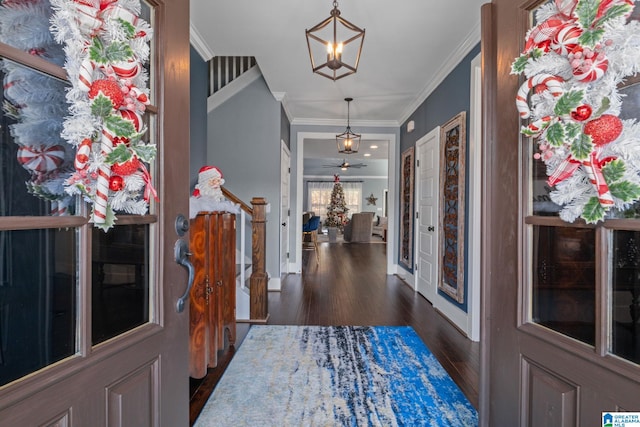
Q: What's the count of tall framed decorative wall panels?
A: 2